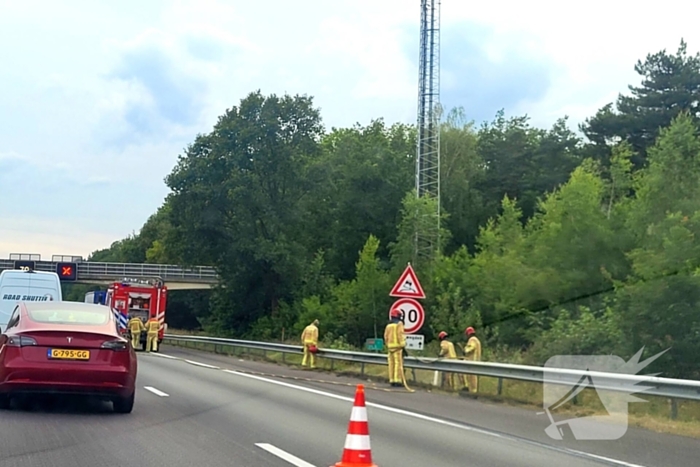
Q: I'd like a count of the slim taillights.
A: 2